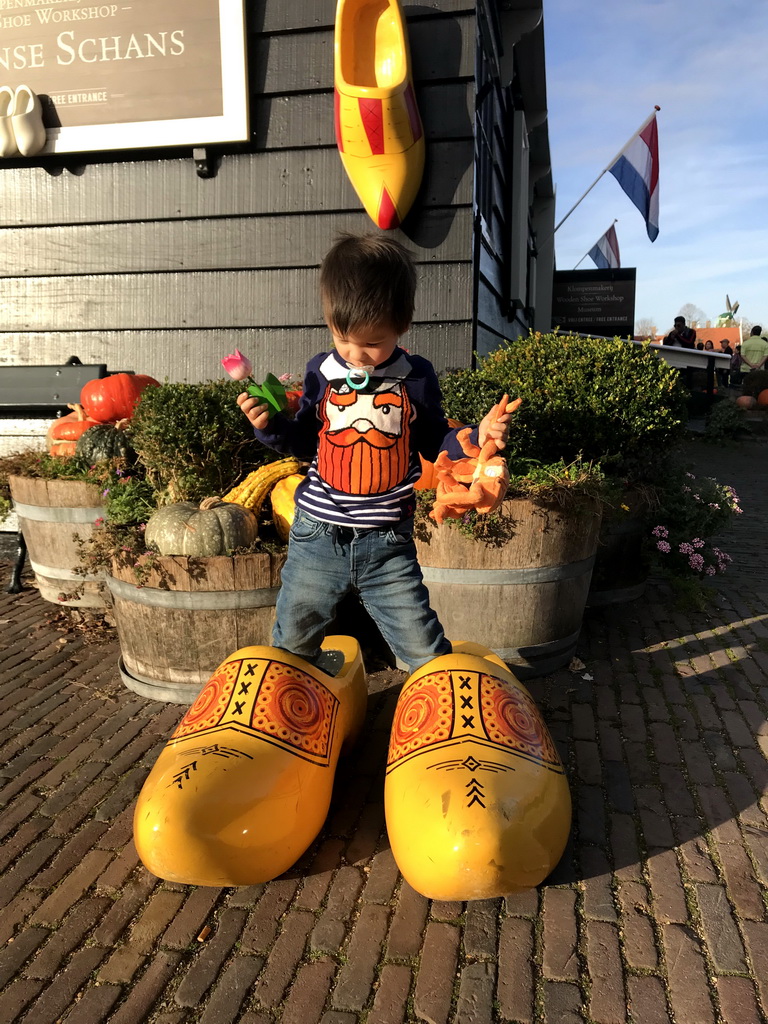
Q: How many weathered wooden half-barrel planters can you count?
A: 4